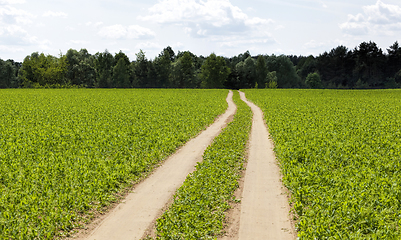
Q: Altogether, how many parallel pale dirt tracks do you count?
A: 2